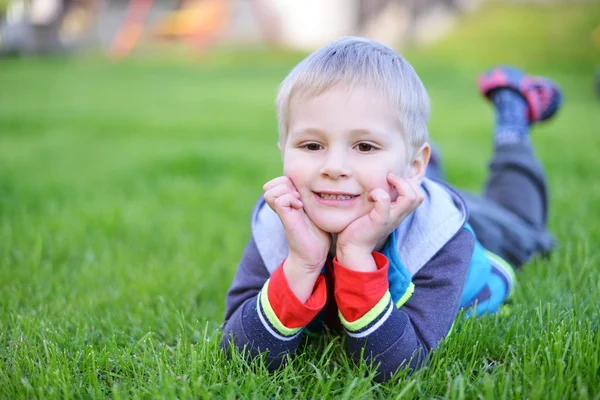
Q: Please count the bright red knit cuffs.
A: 2